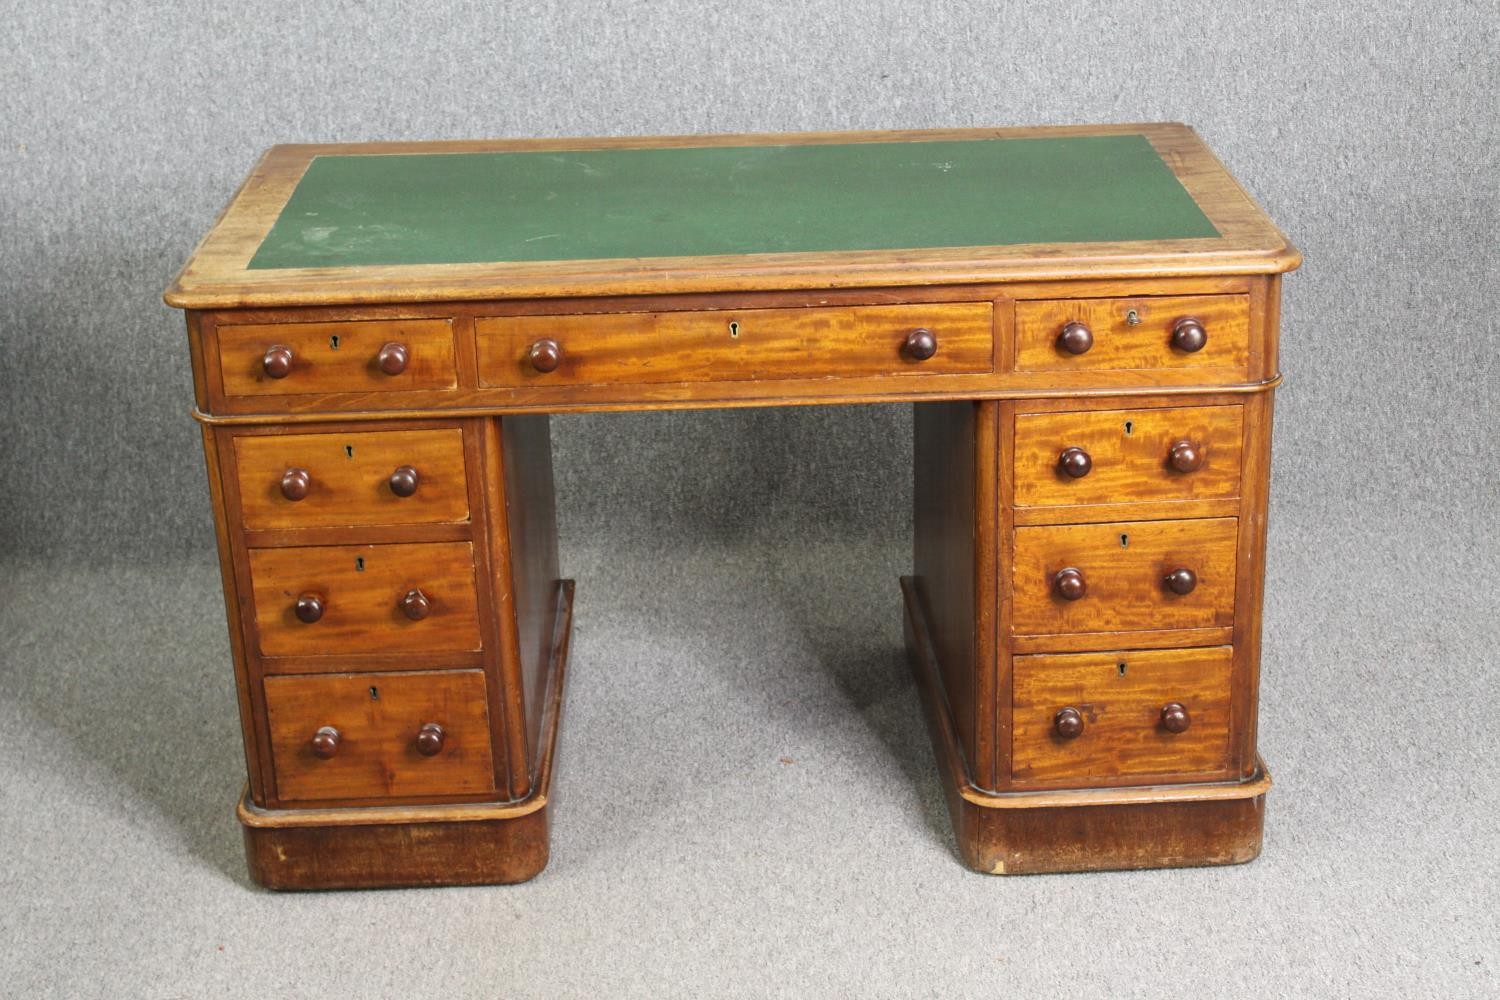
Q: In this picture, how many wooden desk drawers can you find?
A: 9